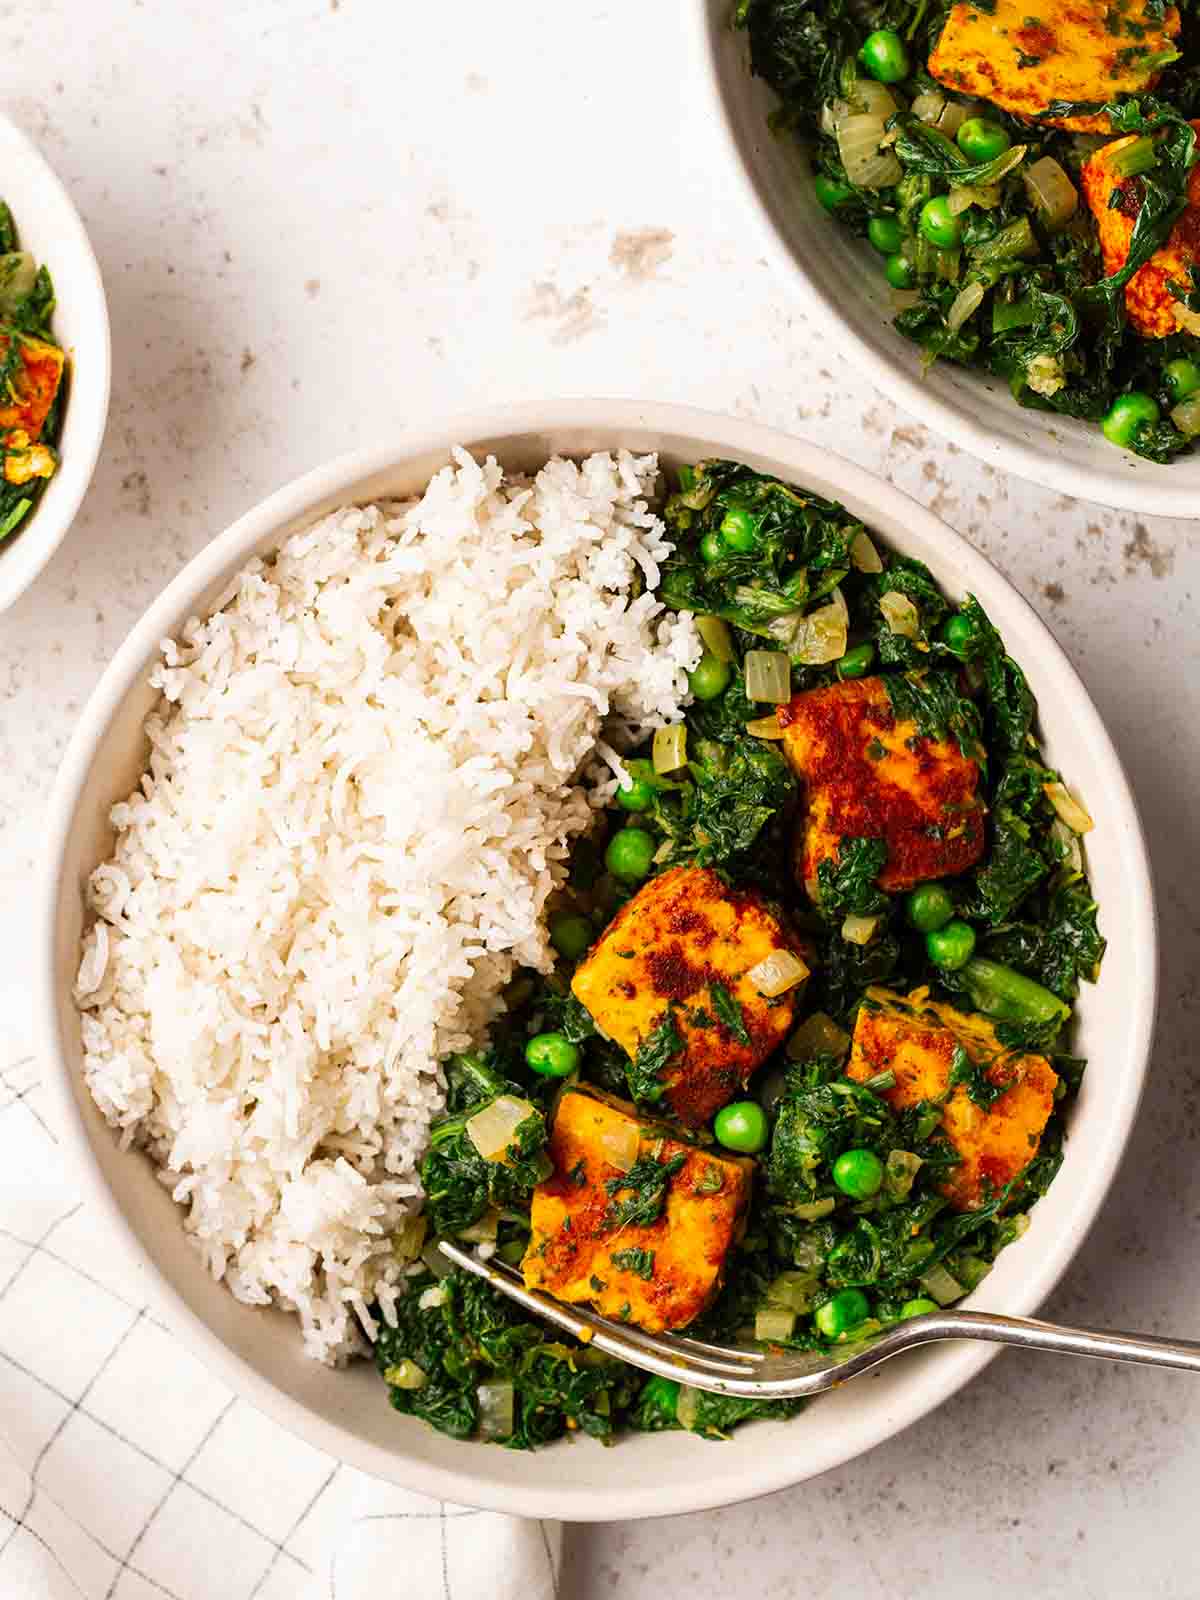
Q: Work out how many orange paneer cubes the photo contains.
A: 7